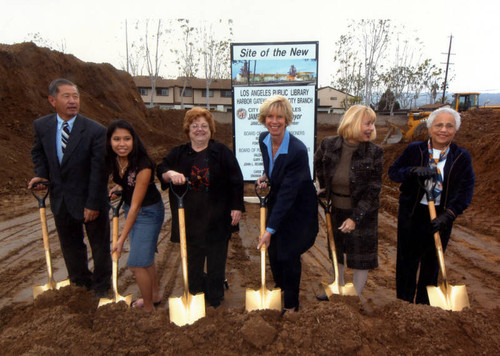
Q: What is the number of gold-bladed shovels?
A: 6